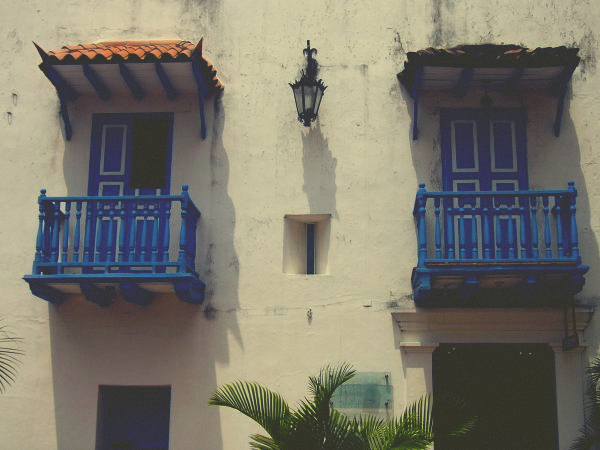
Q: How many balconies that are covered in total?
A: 2